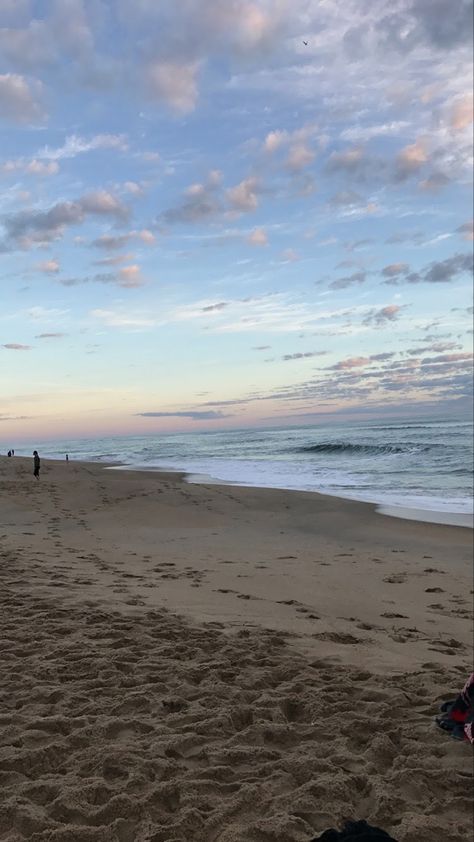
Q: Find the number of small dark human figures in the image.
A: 4